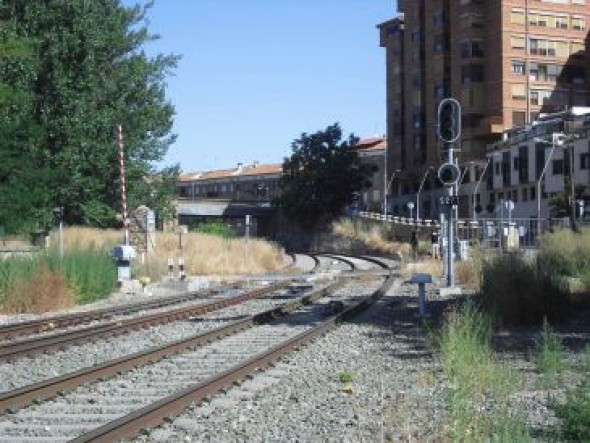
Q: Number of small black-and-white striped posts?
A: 2